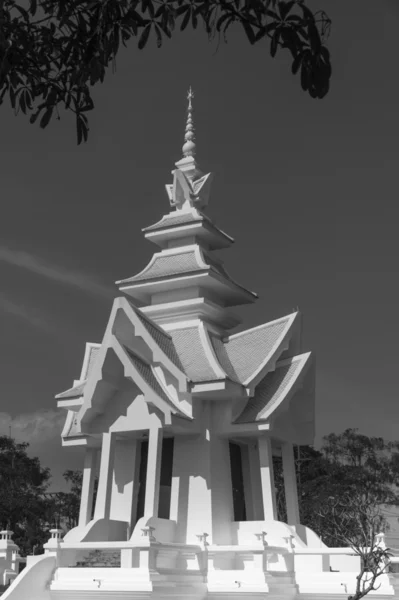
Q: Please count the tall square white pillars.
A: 5